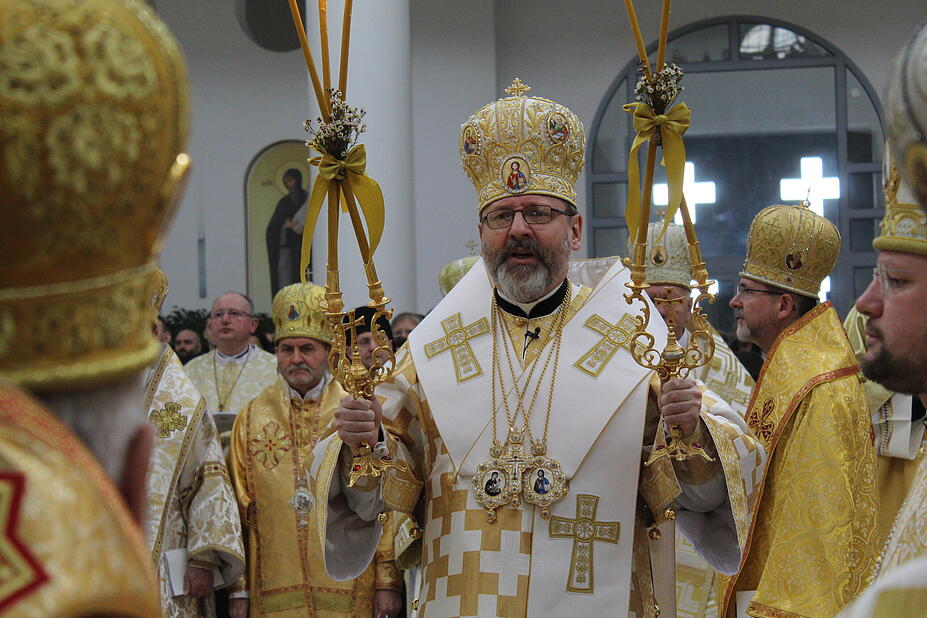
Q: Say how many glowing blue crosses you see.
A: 2